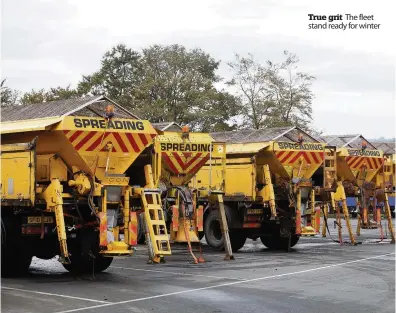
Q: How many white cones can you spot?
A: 0